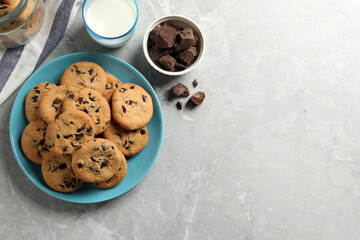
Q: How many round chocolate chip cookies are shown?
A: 12